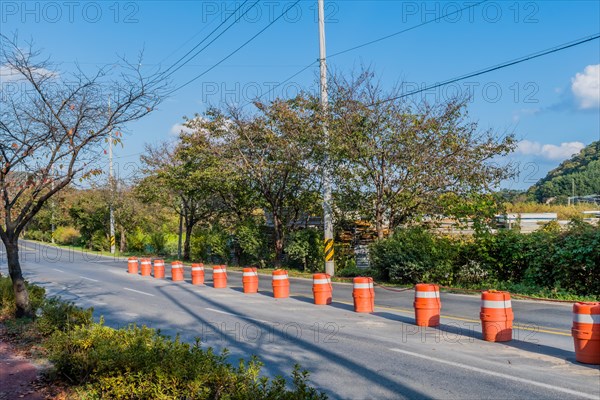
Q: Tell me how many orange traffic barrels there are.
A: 13